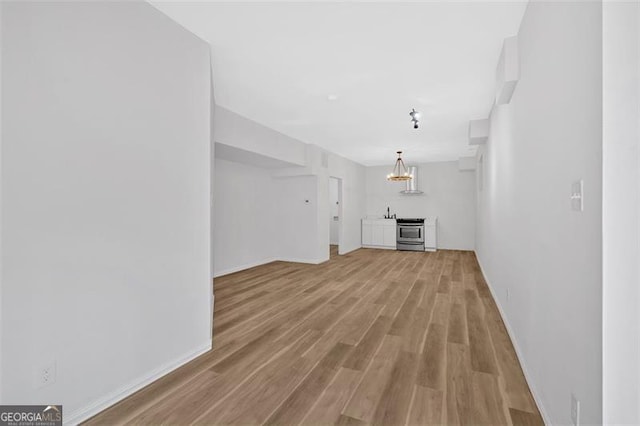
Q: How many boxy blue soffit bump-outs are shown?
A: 0